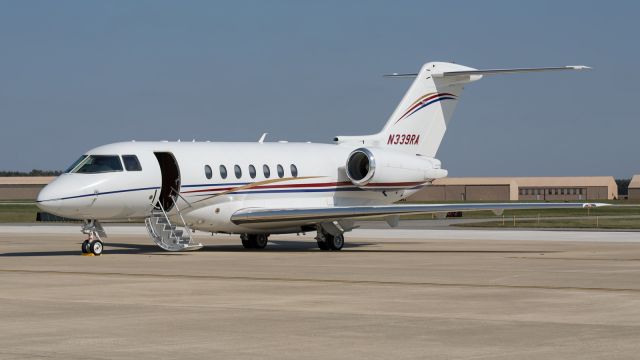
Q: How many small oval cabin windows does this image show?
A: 7